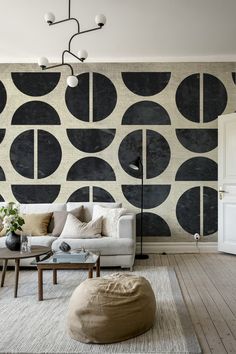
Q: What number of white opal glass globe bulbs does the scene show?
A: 5